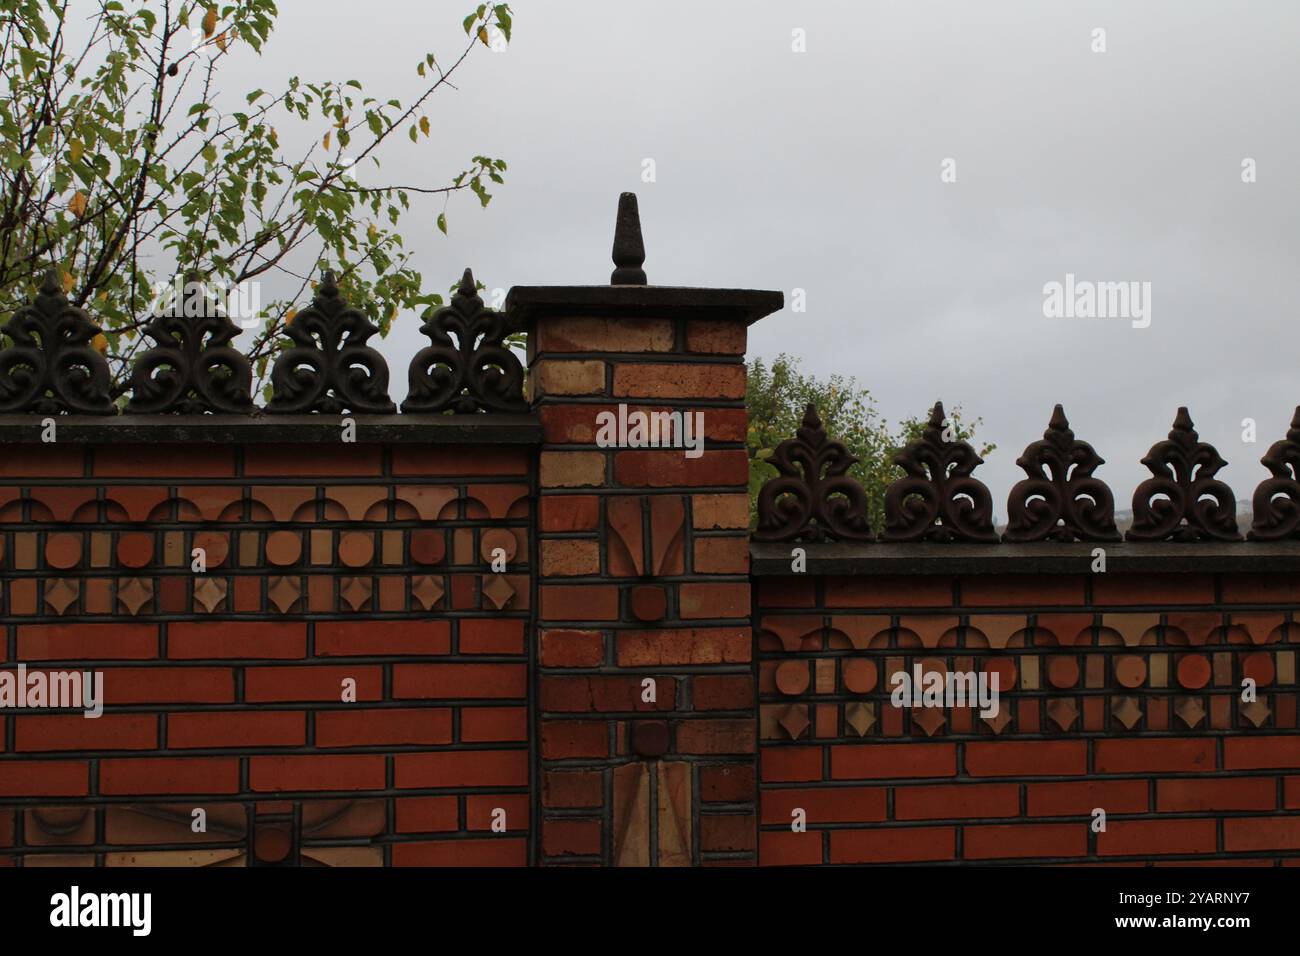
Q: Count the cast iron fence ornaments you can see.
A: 9